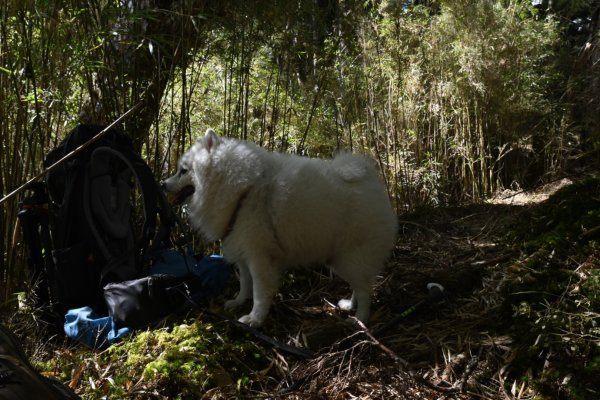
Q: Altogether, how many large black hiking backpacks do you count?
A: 1